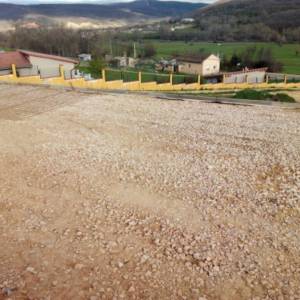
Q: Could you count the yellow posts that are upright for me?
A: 10